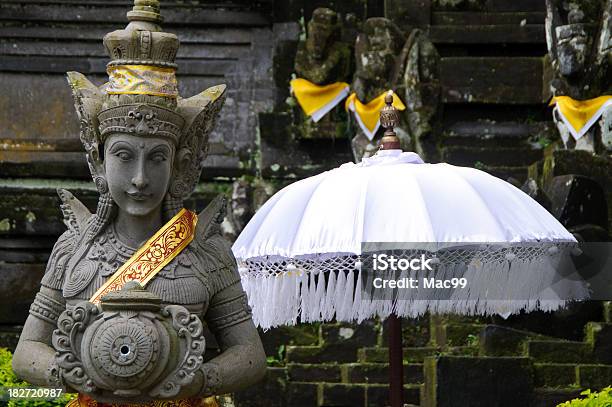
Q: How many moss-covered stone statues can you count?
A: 3